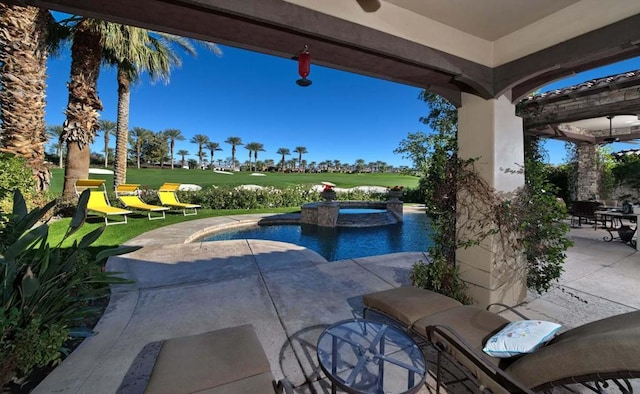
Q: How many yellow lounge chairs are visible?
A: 3